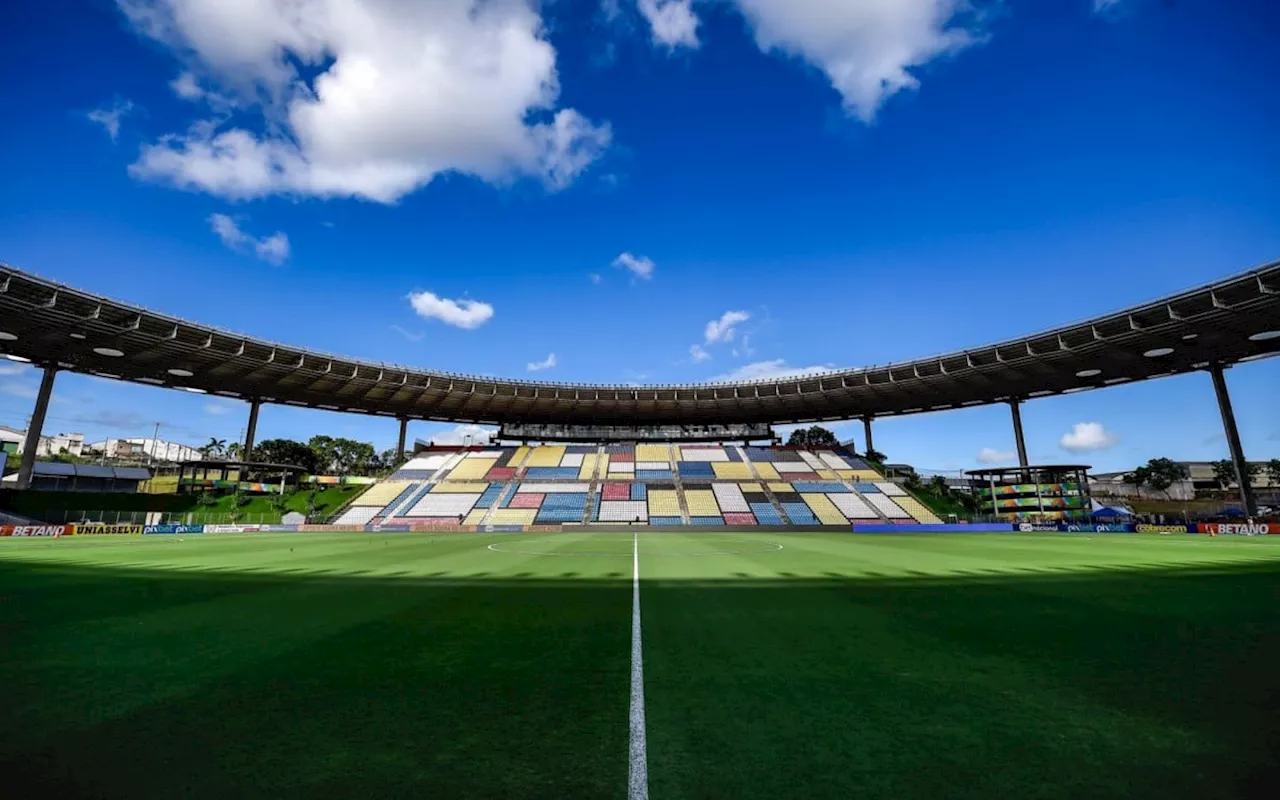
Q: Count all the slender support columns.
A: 6